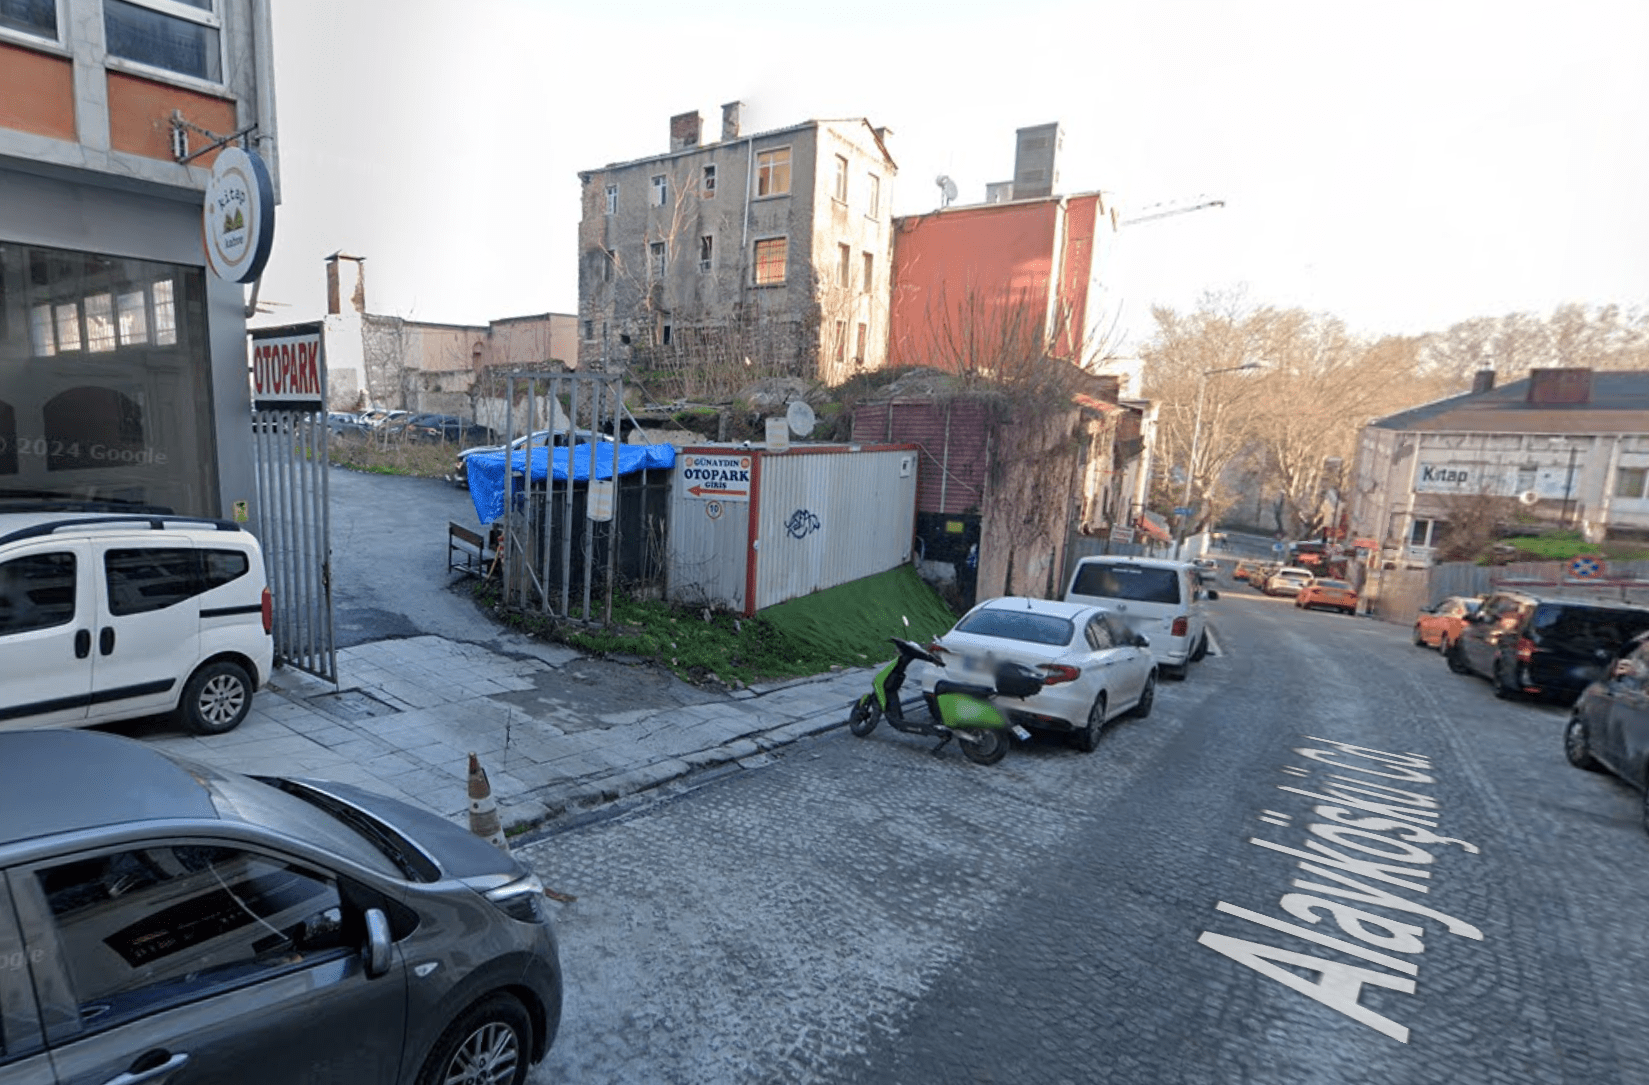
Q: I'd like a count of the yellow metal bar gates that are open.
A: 0